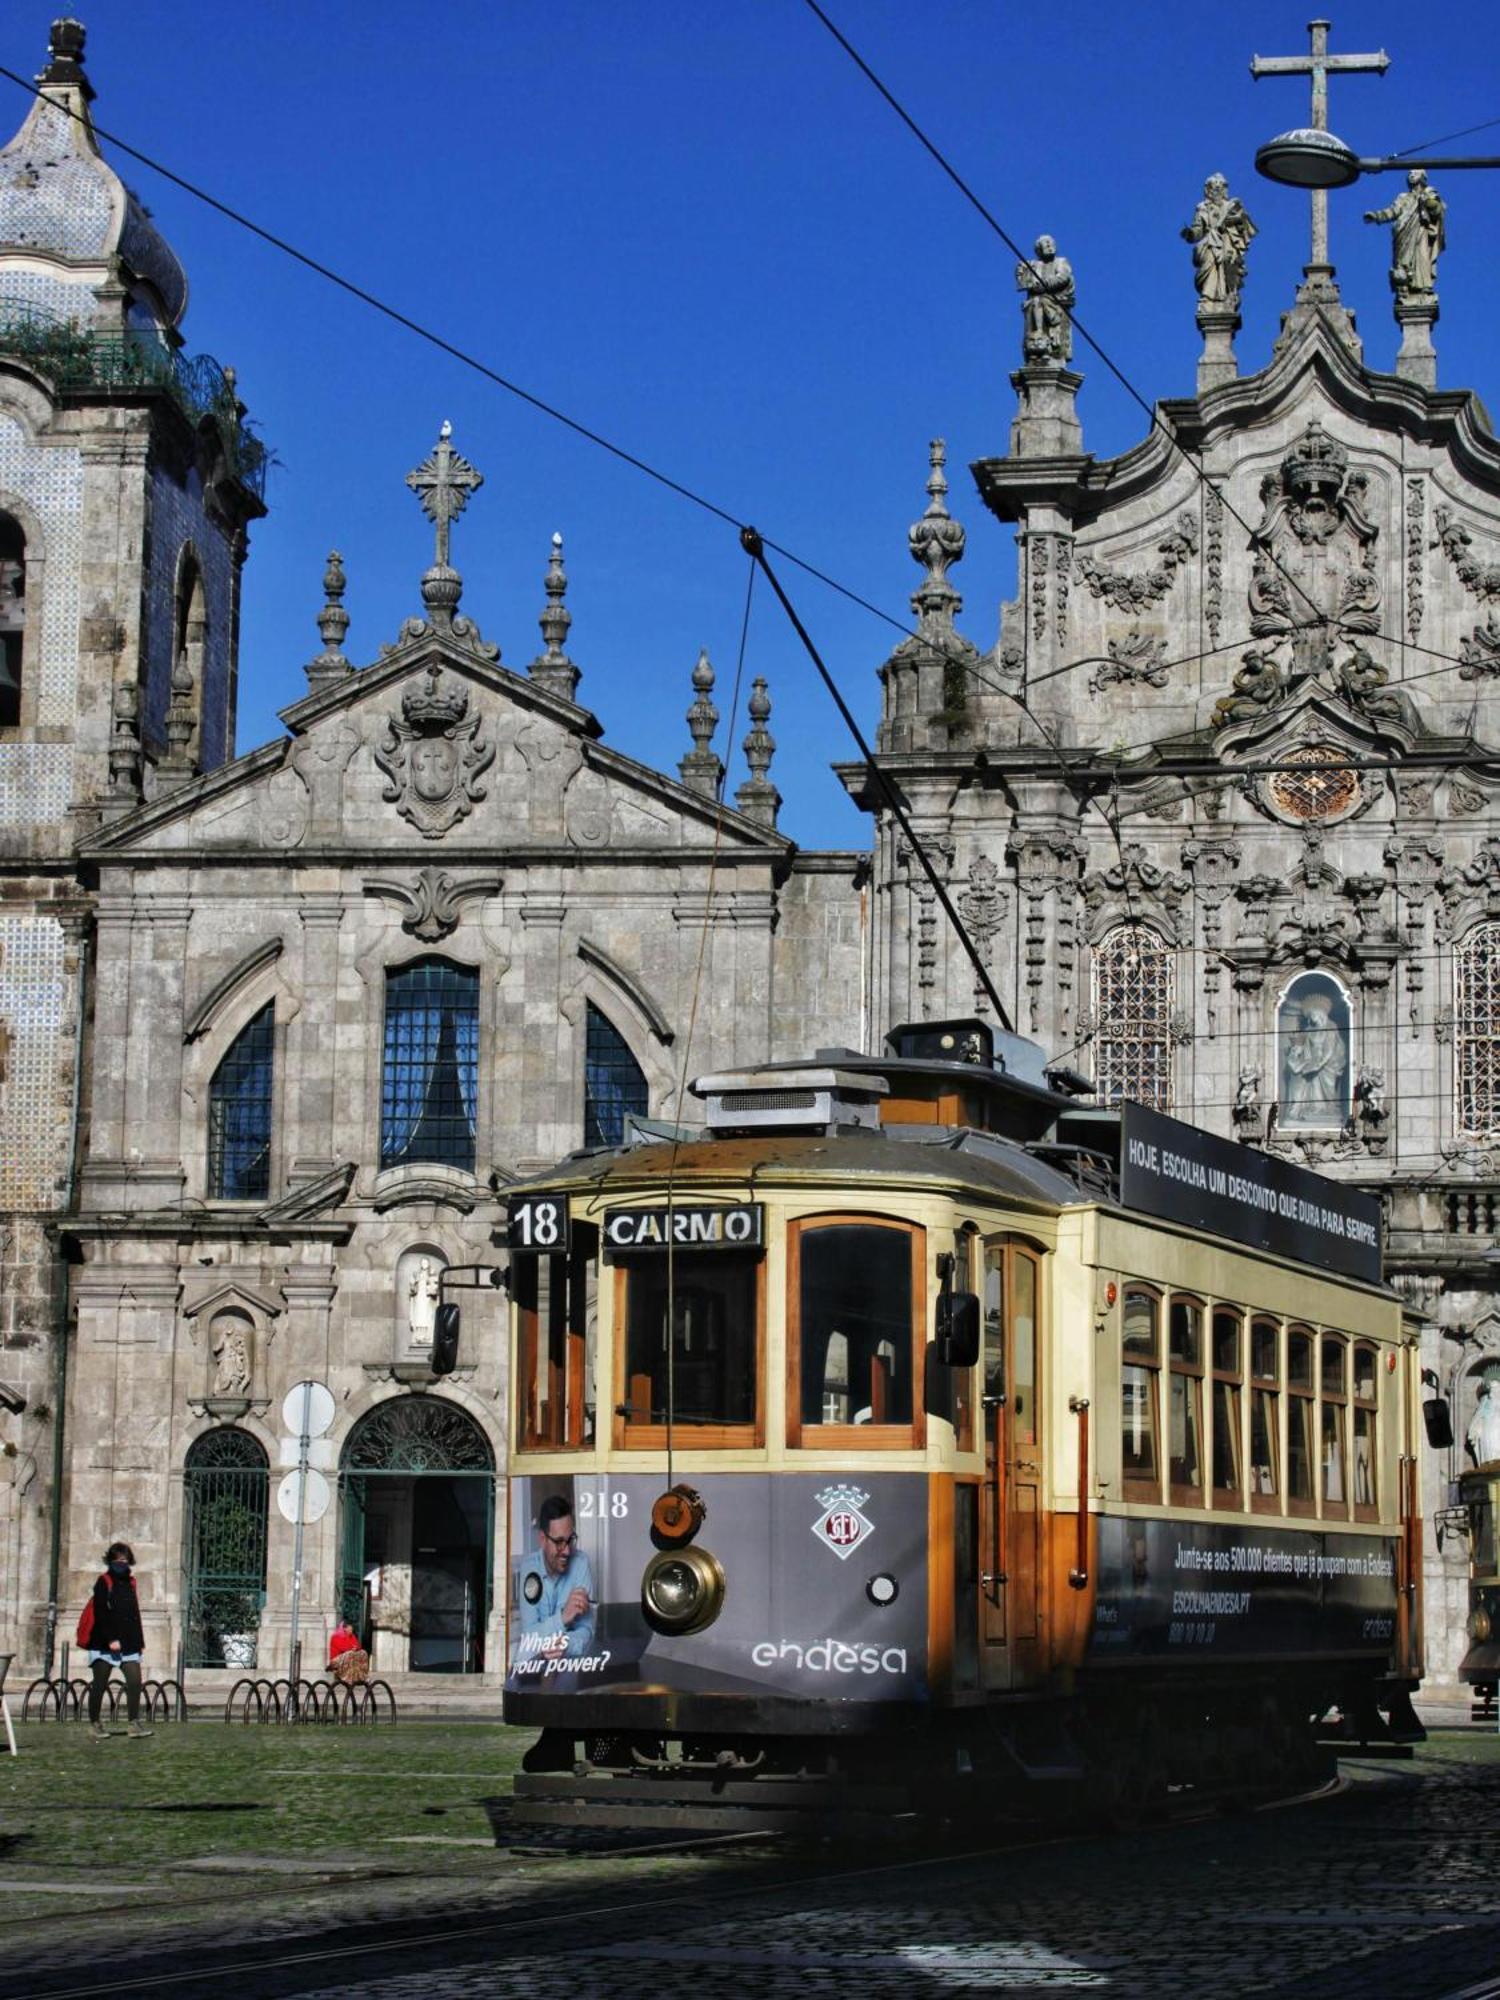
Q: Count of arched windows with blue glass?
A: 3